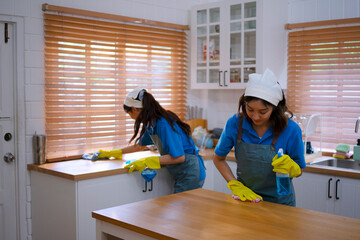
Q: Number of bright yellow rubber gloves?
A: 4